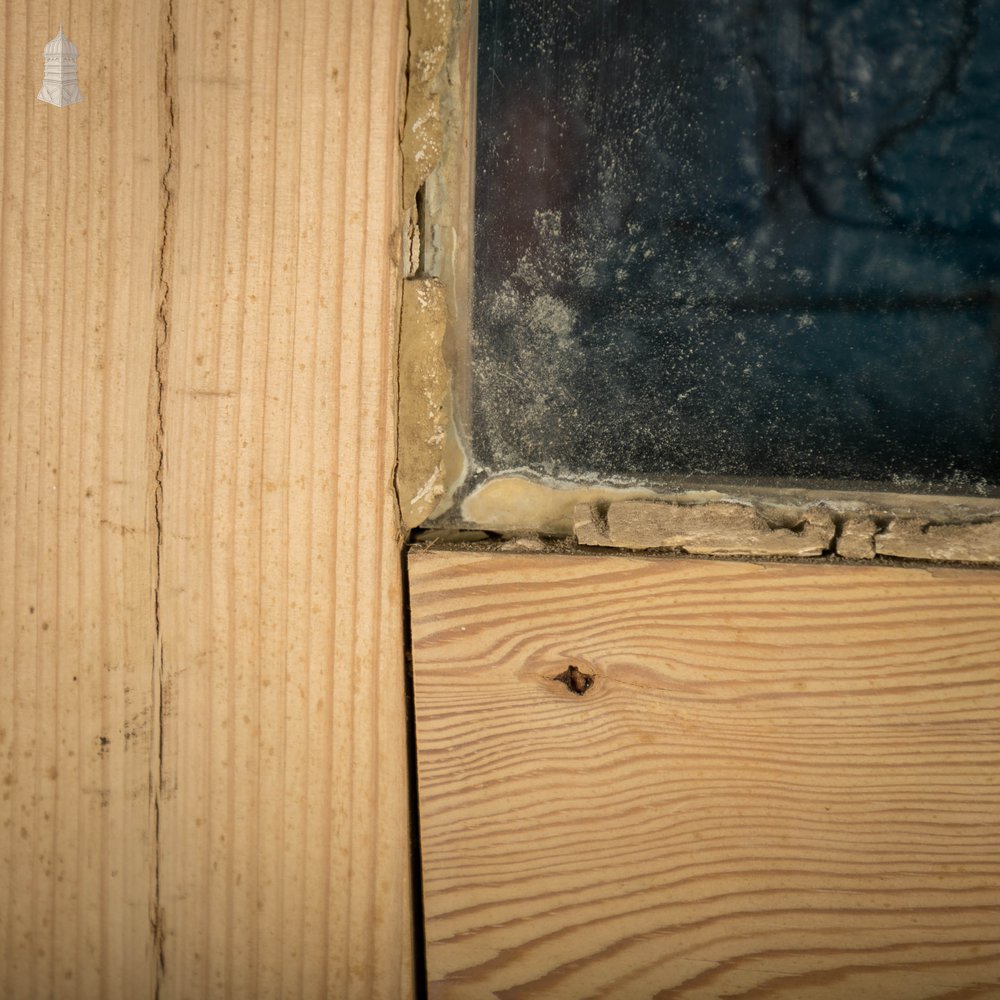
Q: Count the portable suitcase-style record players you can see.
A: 0